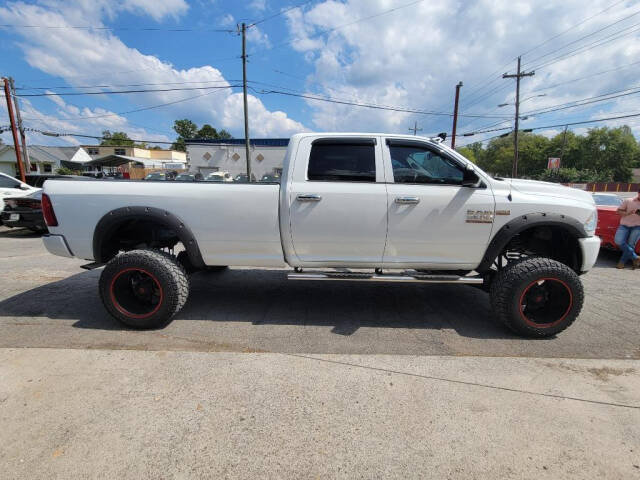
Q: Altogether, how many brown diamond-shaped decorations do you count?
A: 3